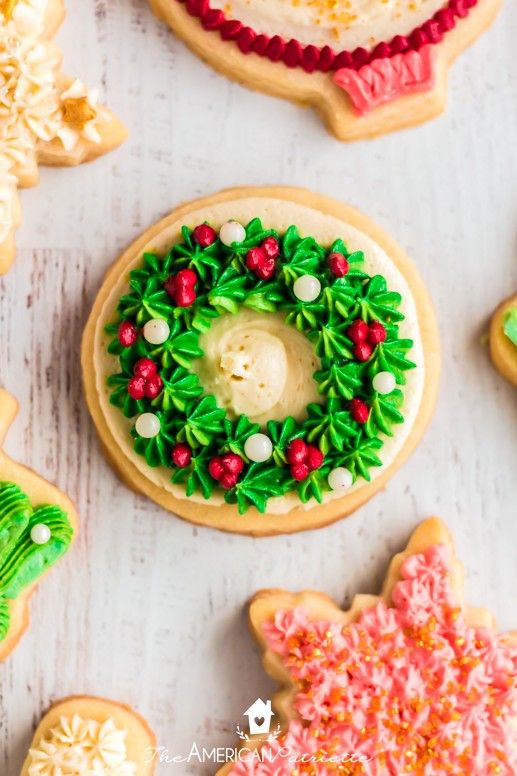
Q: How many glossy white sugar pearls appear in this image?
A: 8